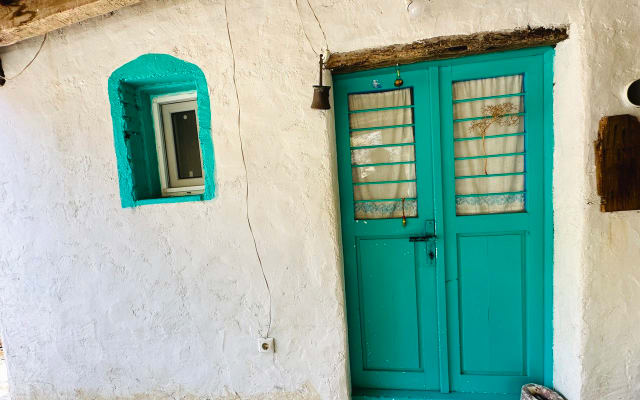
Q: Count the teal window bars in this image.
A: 12